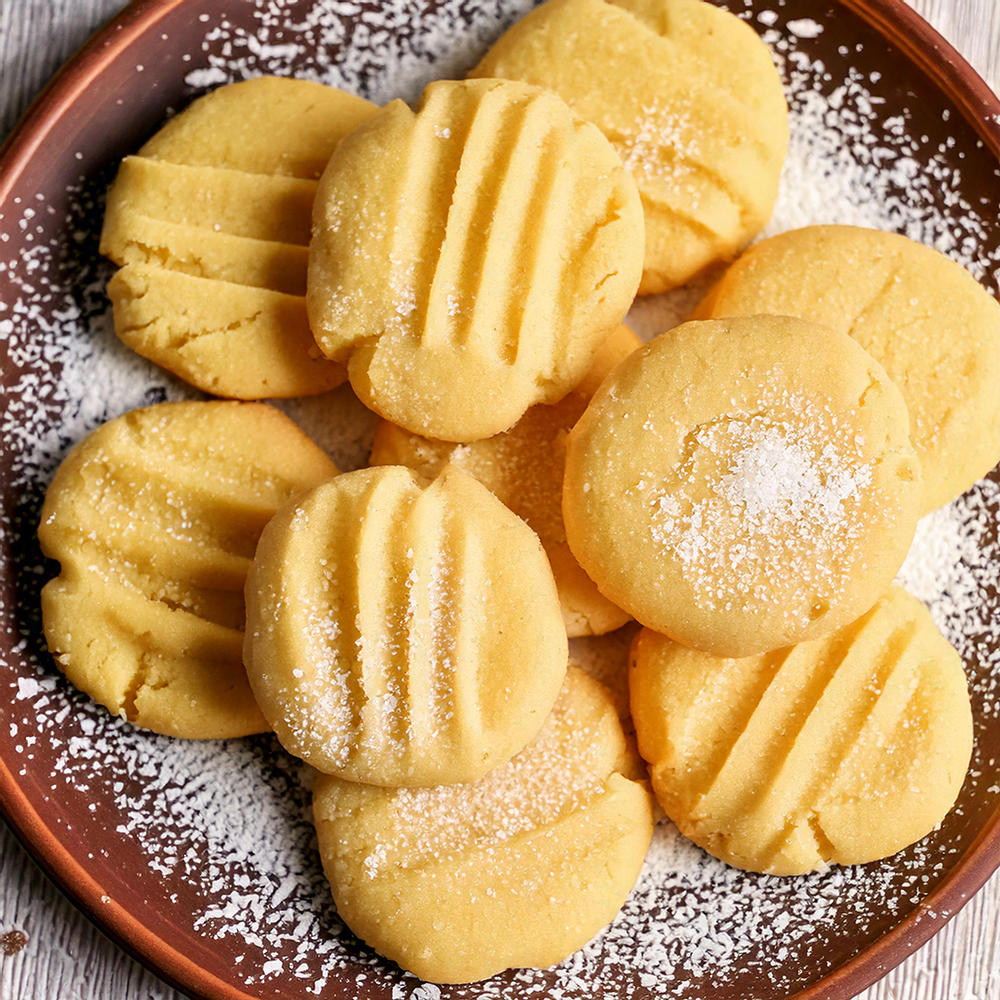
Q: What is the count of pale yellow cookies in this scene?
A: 10